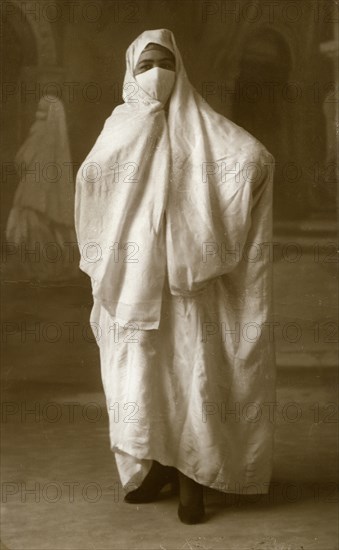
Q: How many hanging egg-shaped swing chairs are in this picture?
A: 0